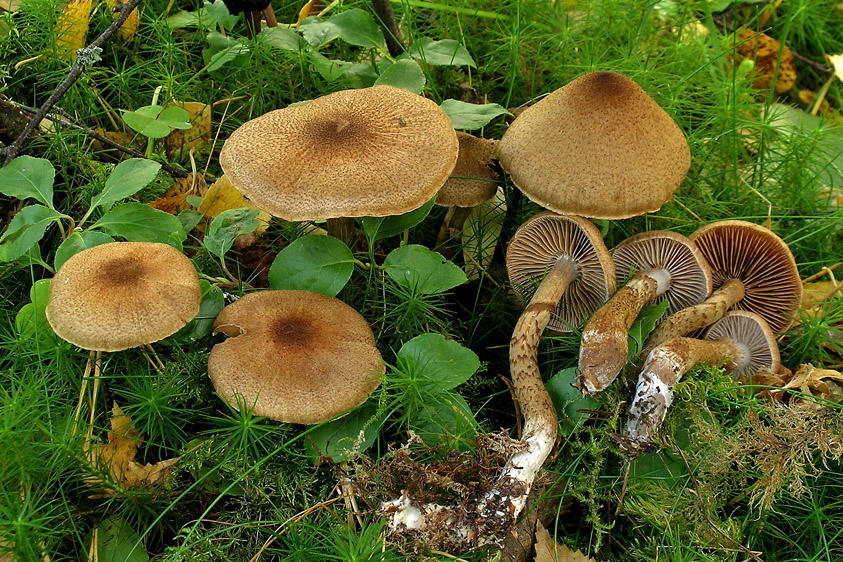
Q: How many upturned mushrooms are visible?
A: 4